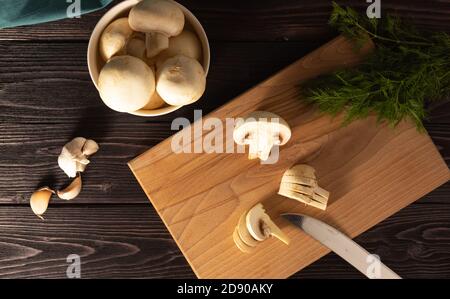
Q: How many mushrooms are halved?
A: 1